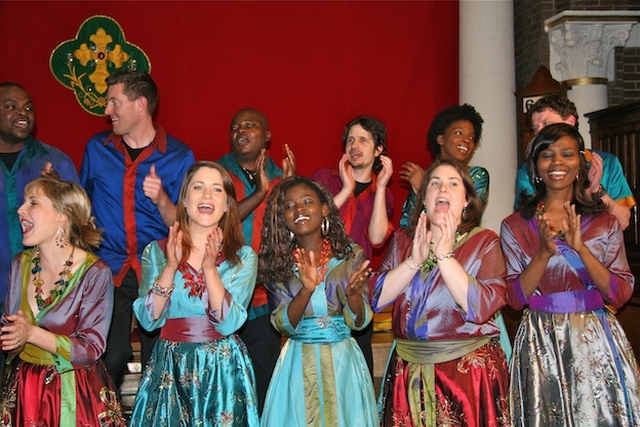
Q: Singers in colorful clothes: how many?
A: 11